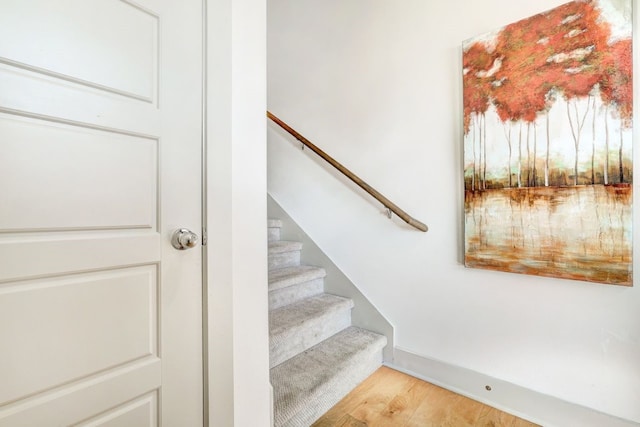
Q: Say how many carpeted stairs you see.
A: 5